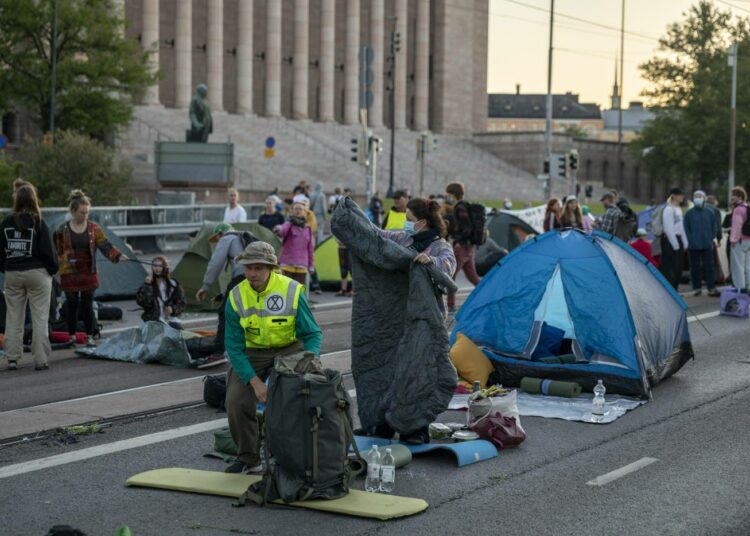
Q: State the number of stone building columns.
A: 12